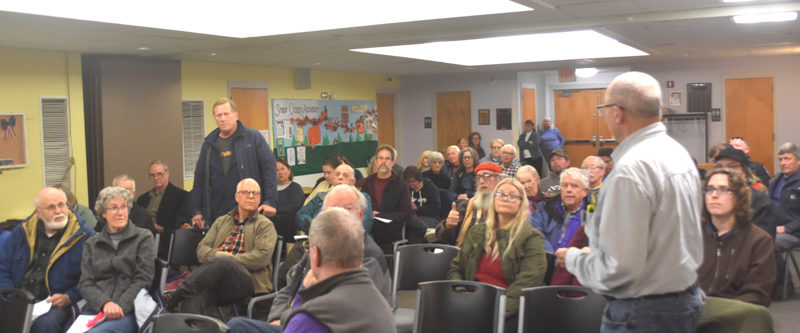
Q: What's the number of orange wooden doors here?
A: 7